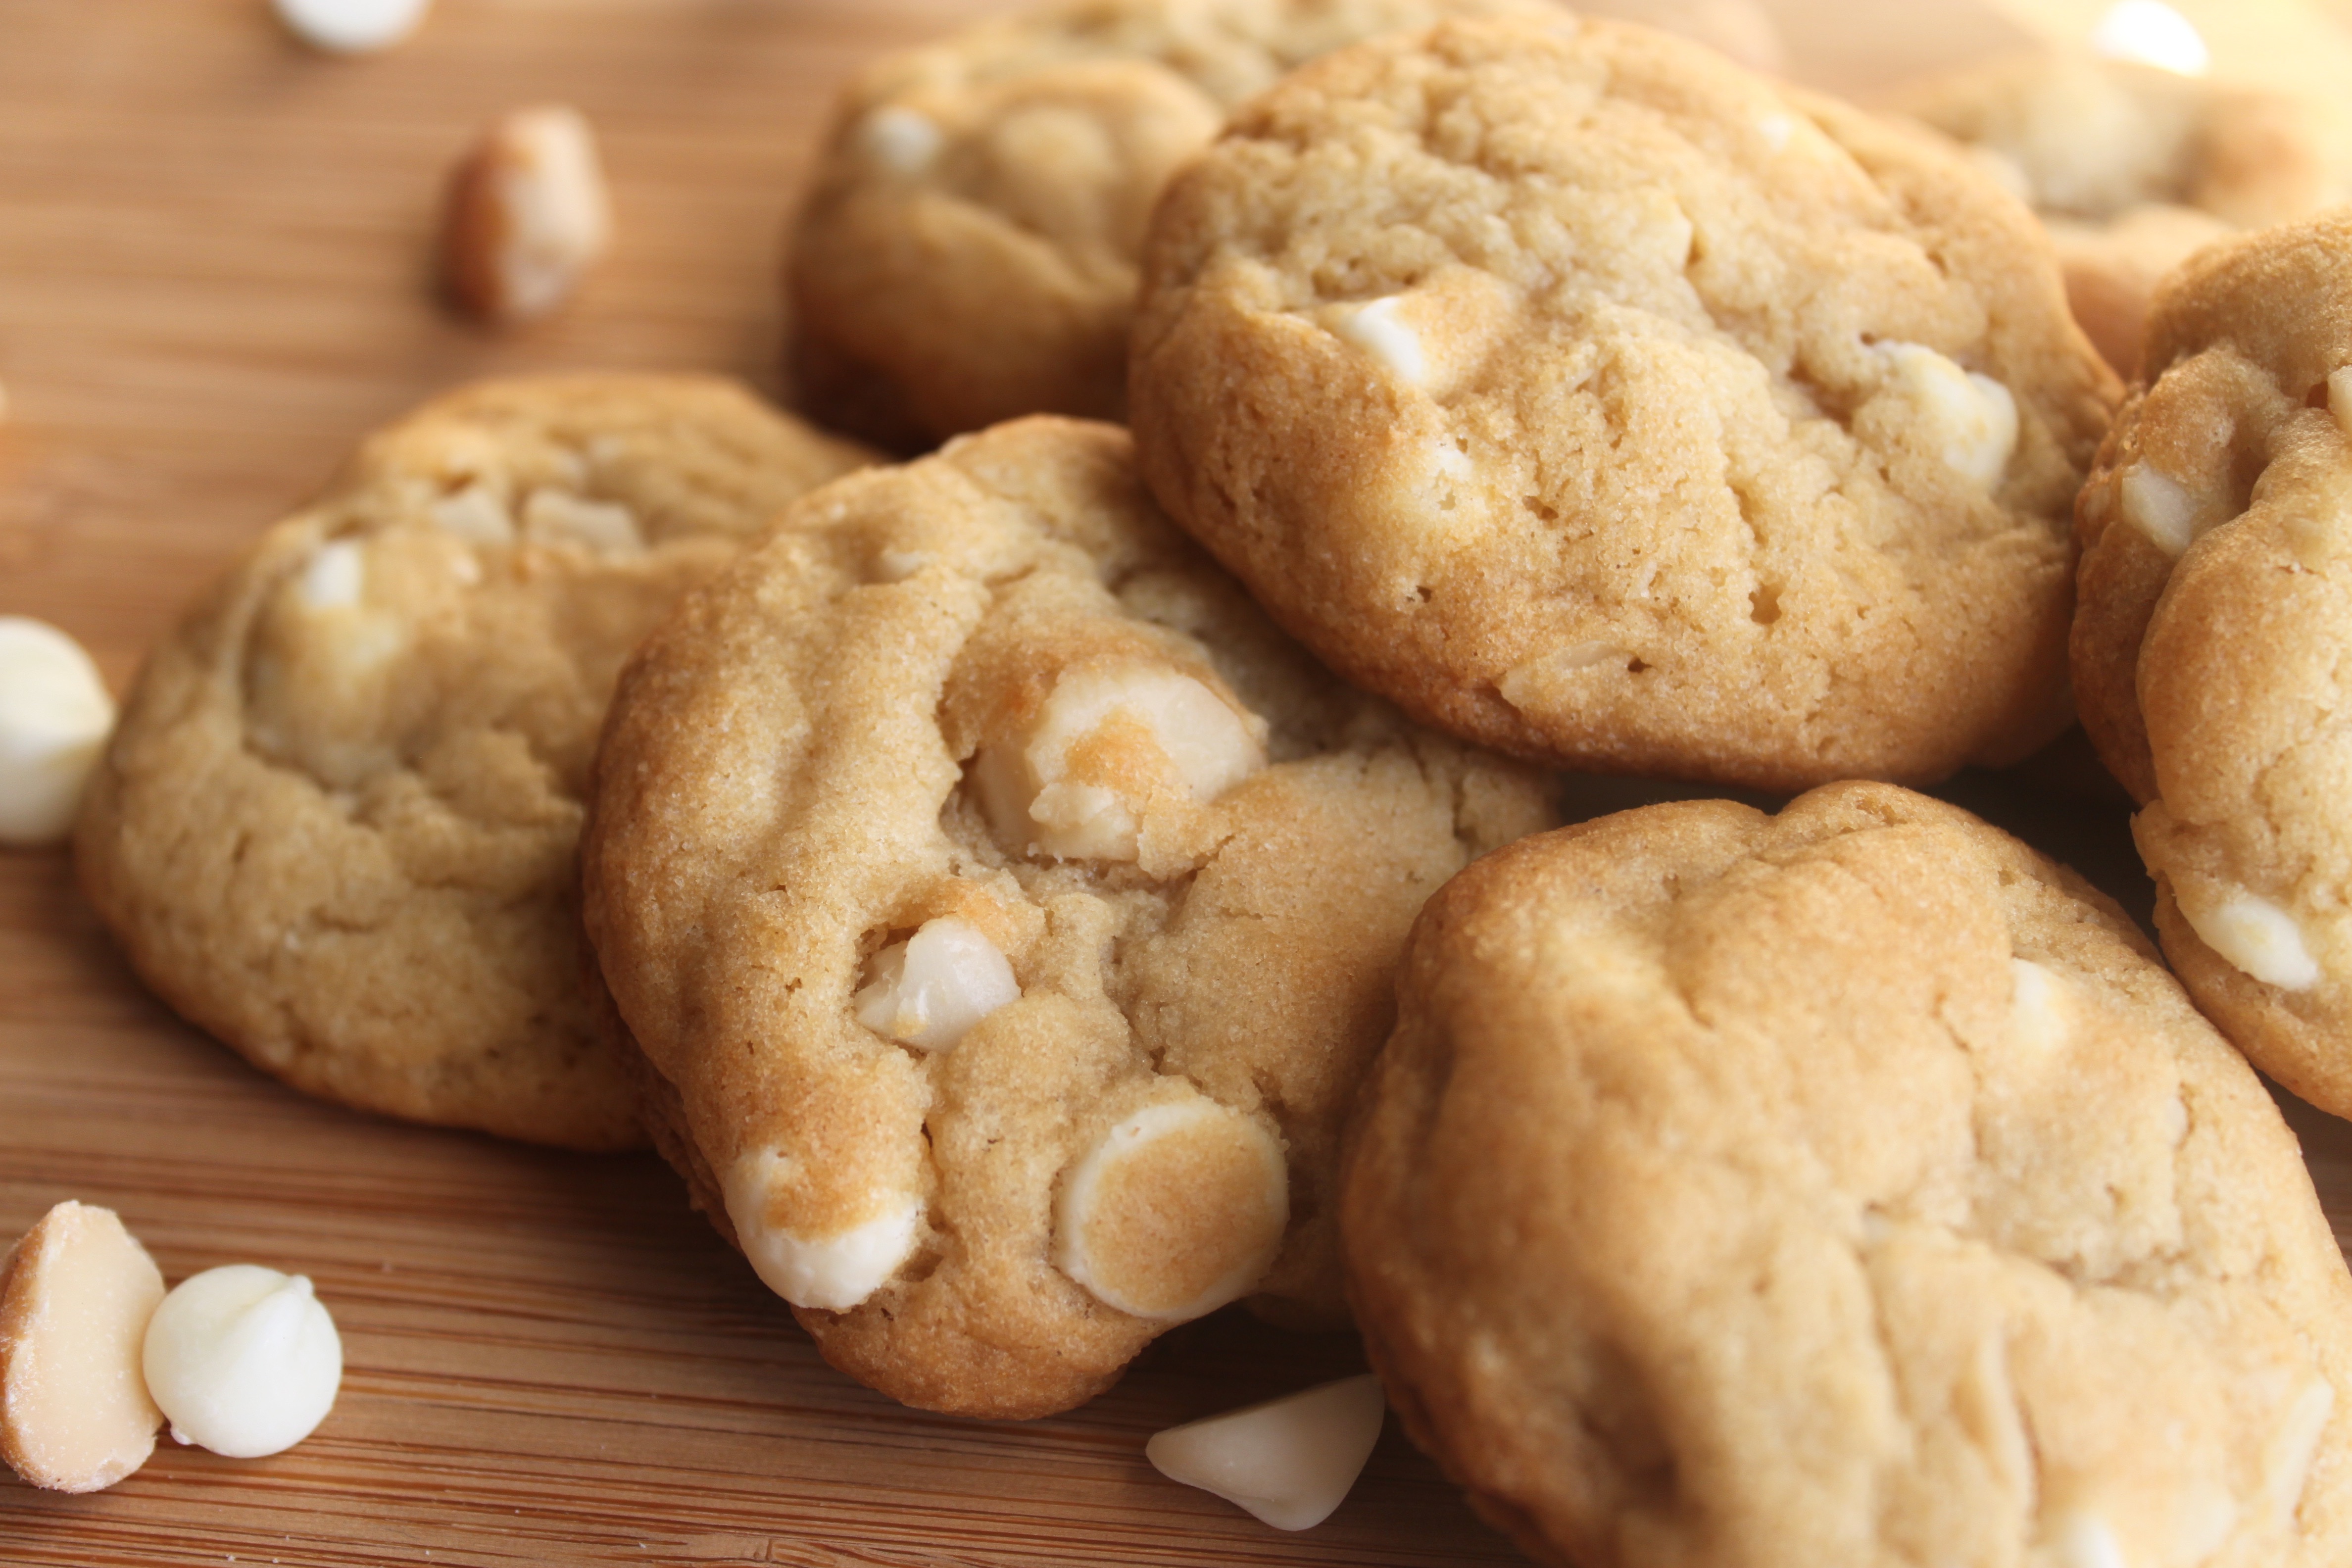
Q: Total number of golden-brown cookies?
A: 7